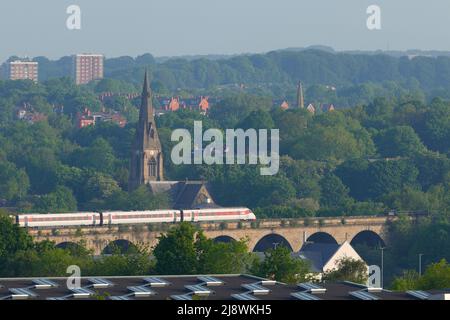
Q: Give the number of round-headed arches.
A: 6